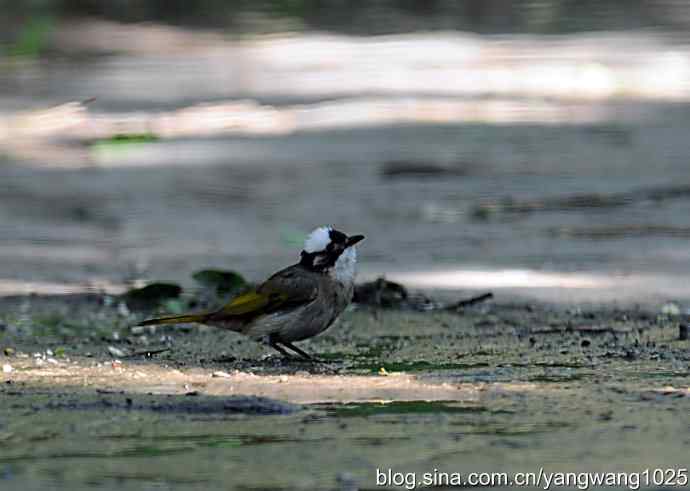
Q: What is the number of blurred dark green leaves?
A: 2